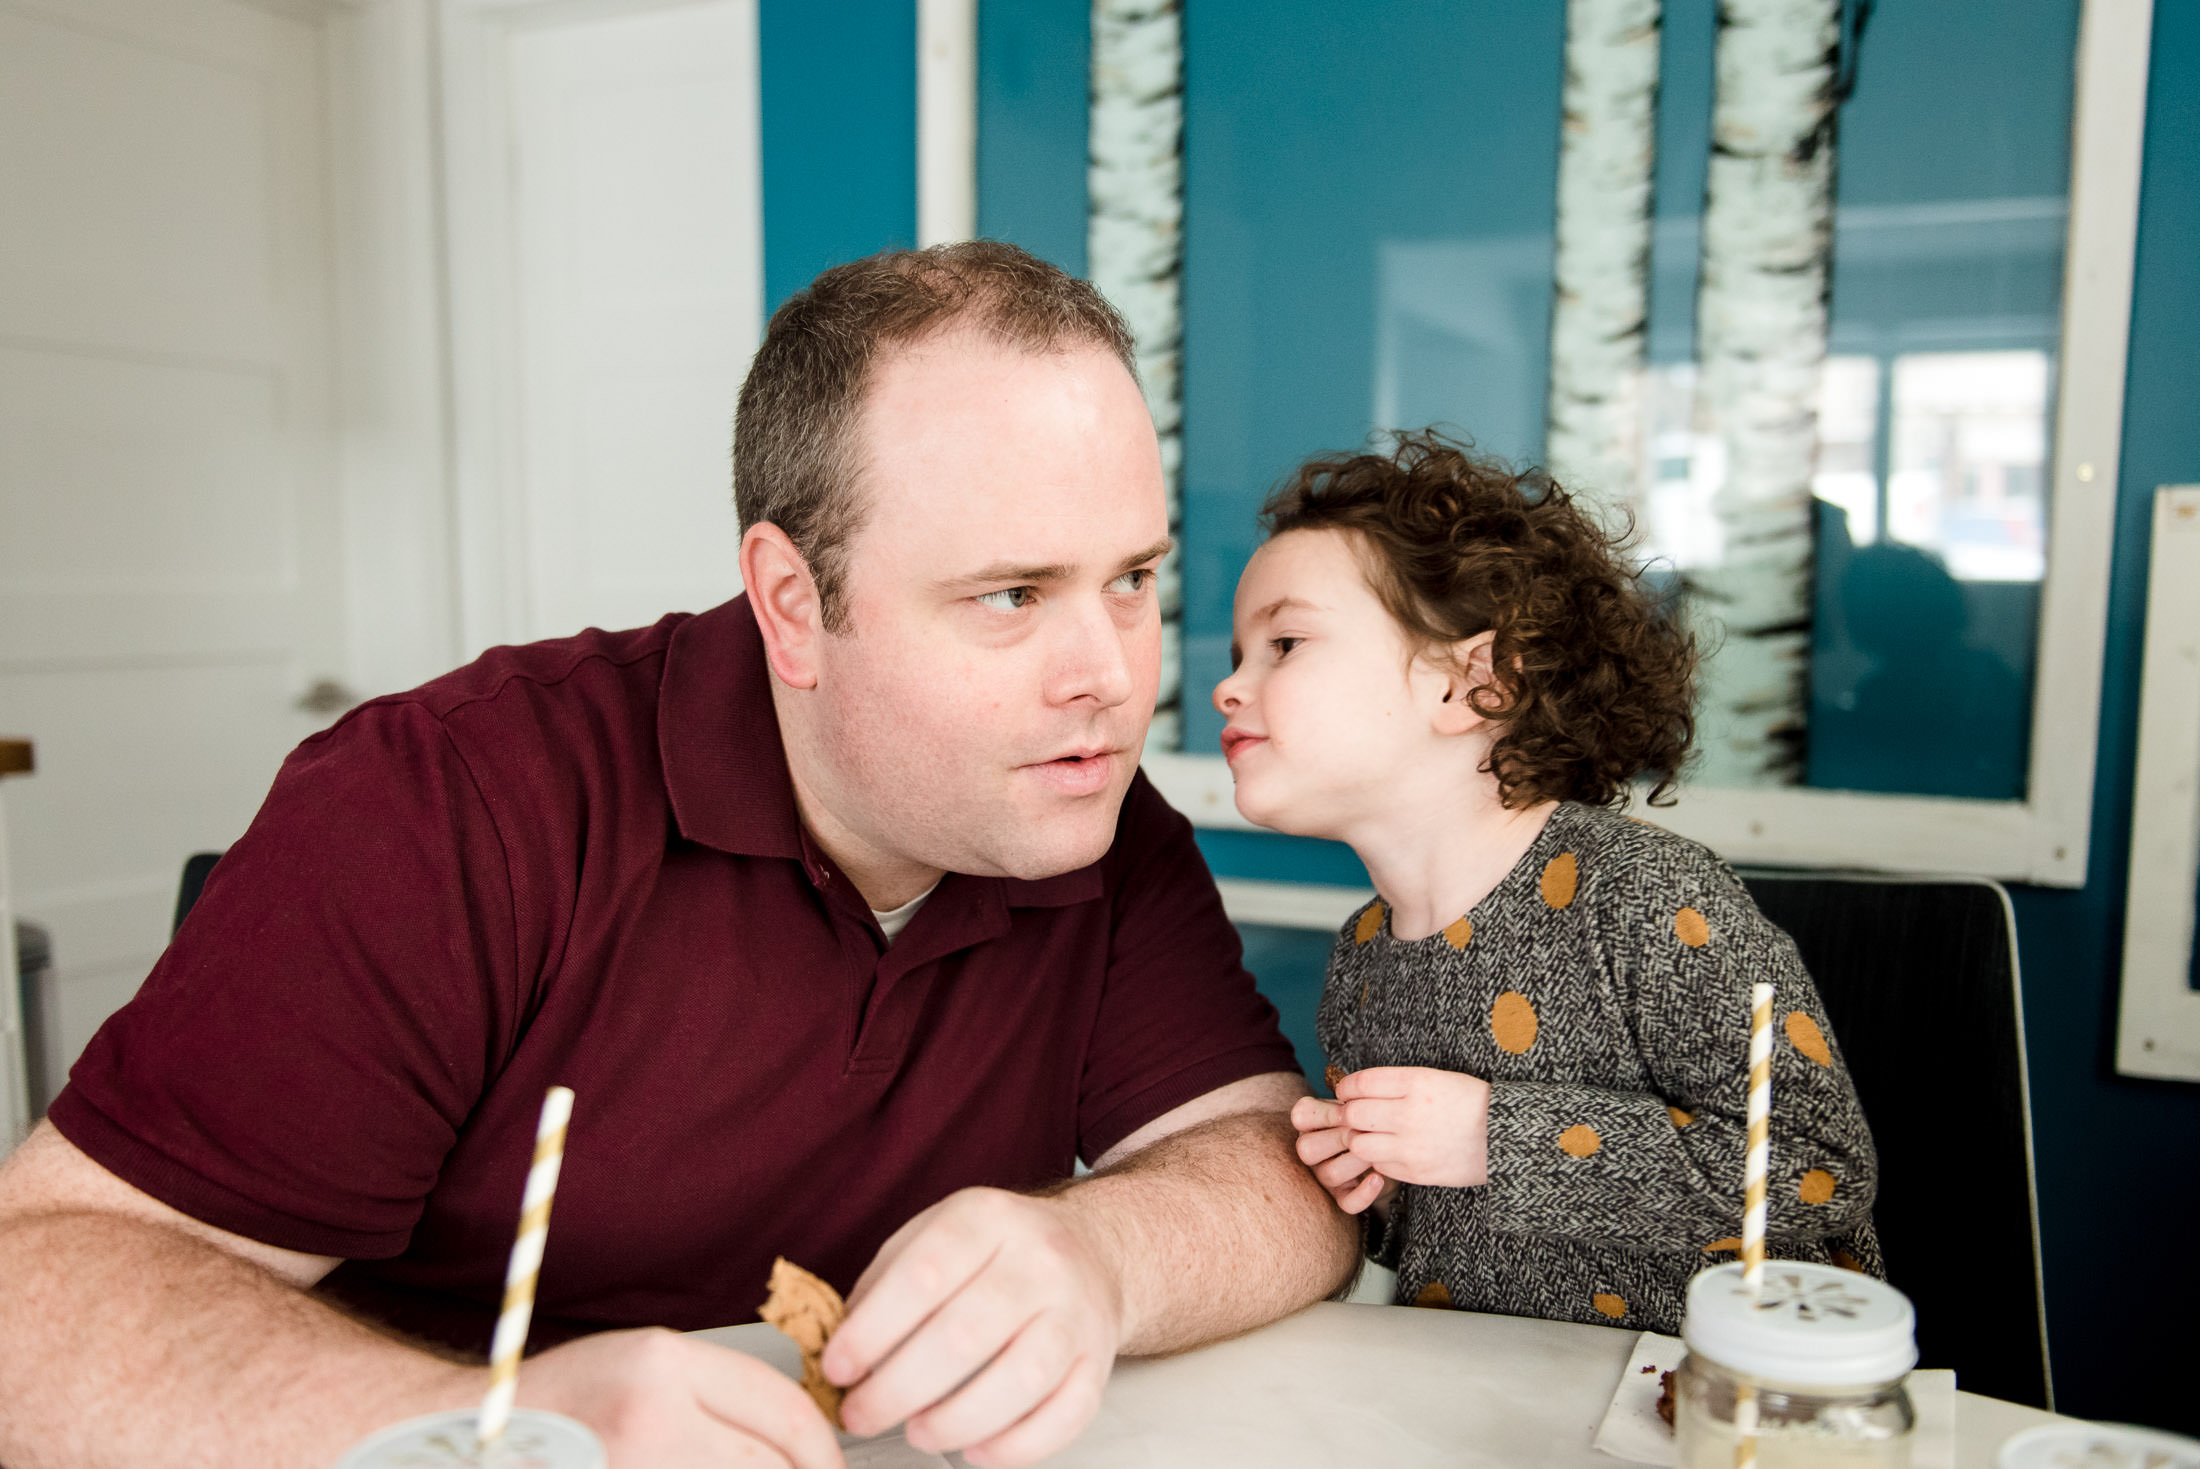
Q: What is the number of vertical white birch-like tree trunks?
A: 3